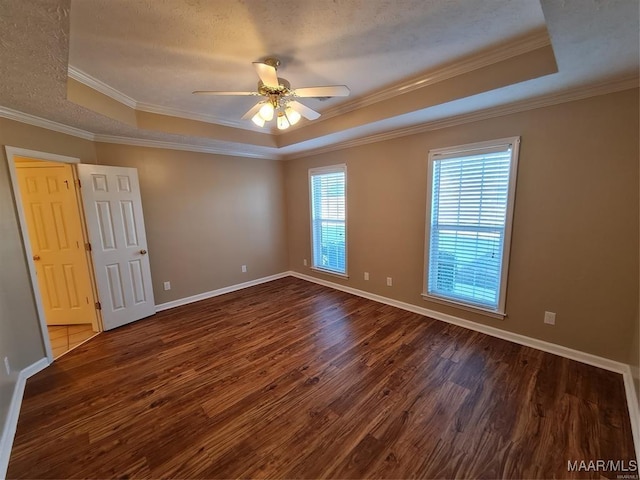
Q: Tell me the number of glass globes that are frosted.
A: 4